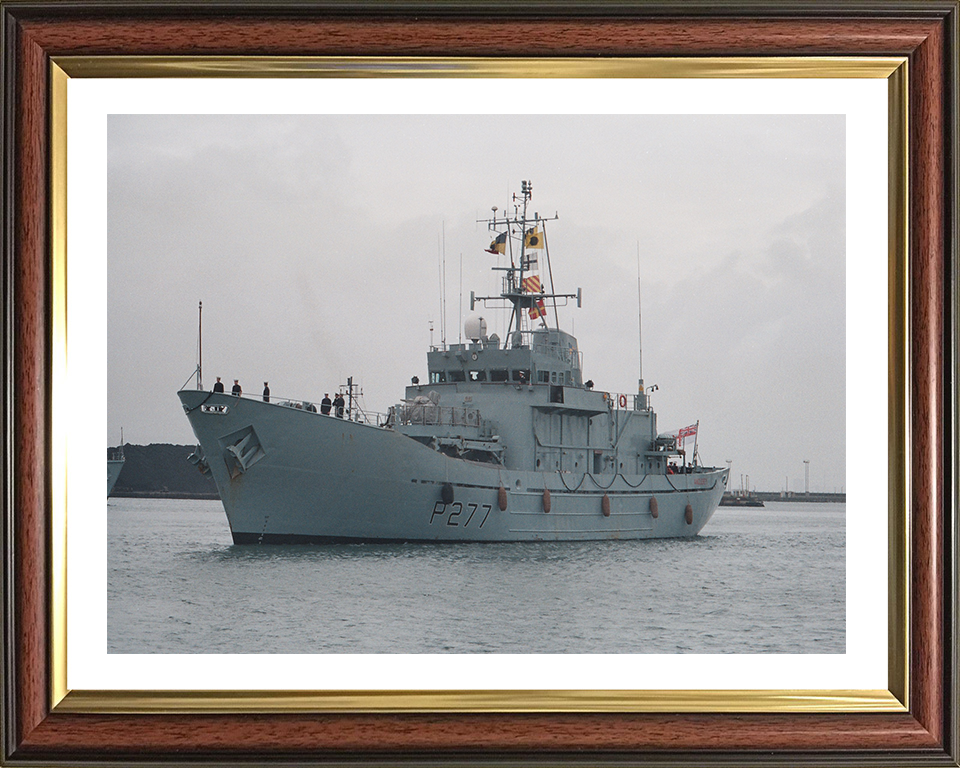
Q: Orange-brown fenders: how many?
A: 5